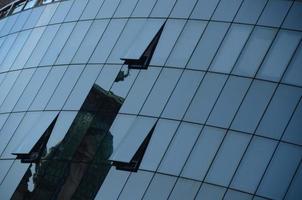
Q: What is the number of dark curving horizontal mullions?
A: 4